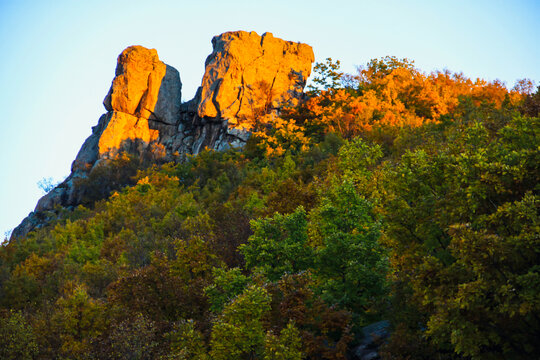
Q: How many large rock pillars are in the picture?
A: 2